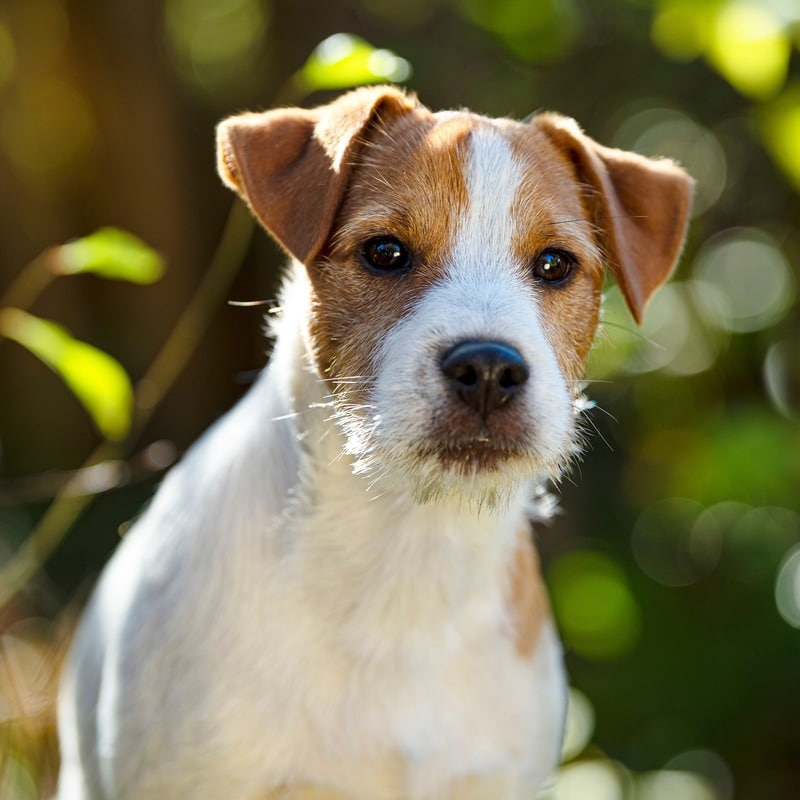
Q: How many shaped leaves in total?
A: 3